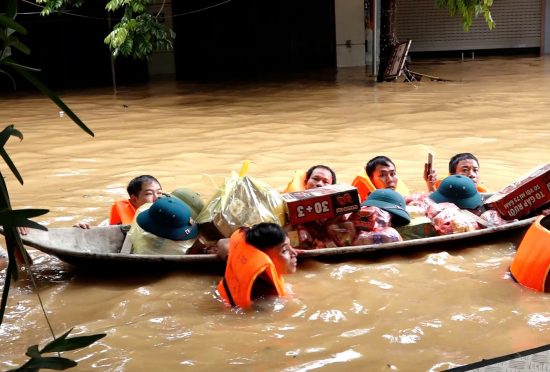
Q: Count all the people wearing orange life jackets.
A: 6